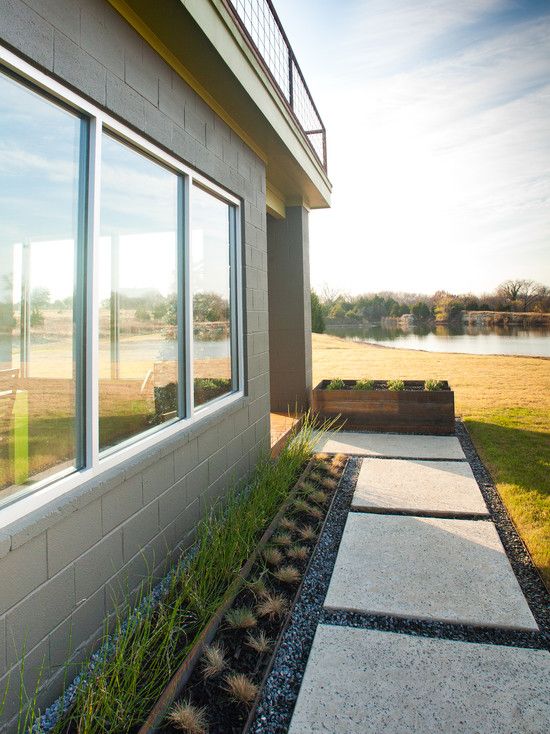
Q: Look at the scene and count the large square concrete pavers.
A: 4